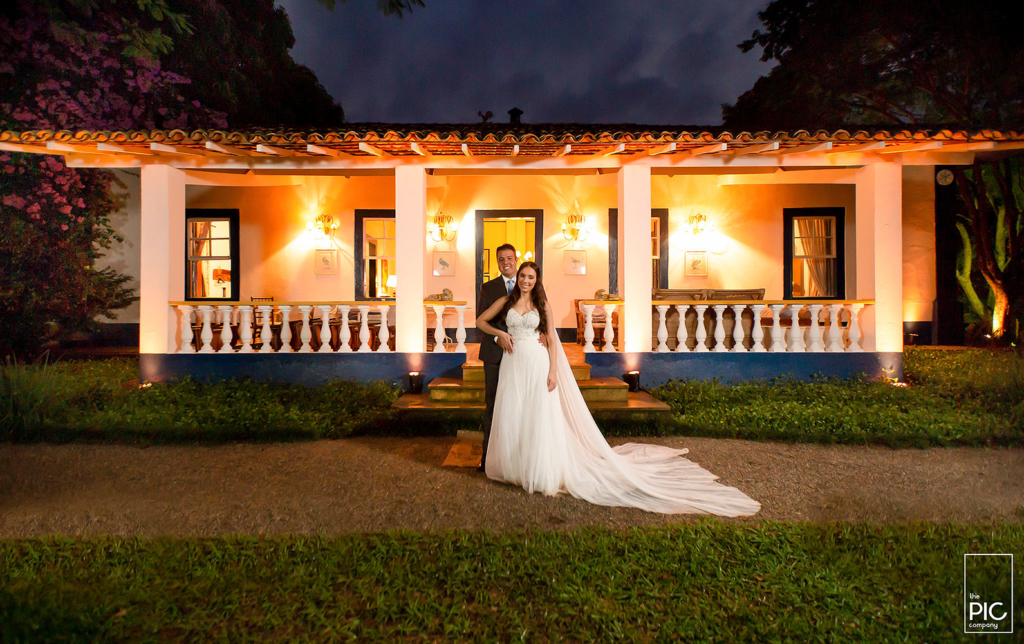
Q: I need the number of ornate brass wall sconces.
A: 4